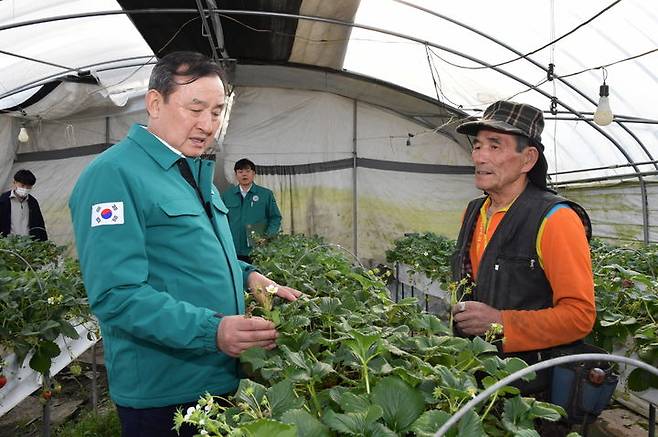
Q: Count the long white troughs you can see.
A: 2